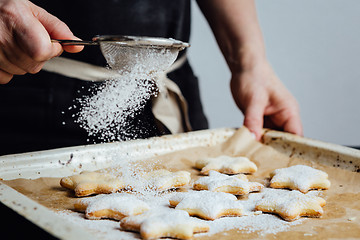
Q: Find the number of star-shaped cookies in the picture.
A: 9